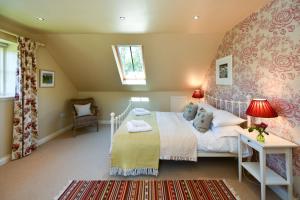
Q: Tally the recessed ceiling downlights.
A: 3